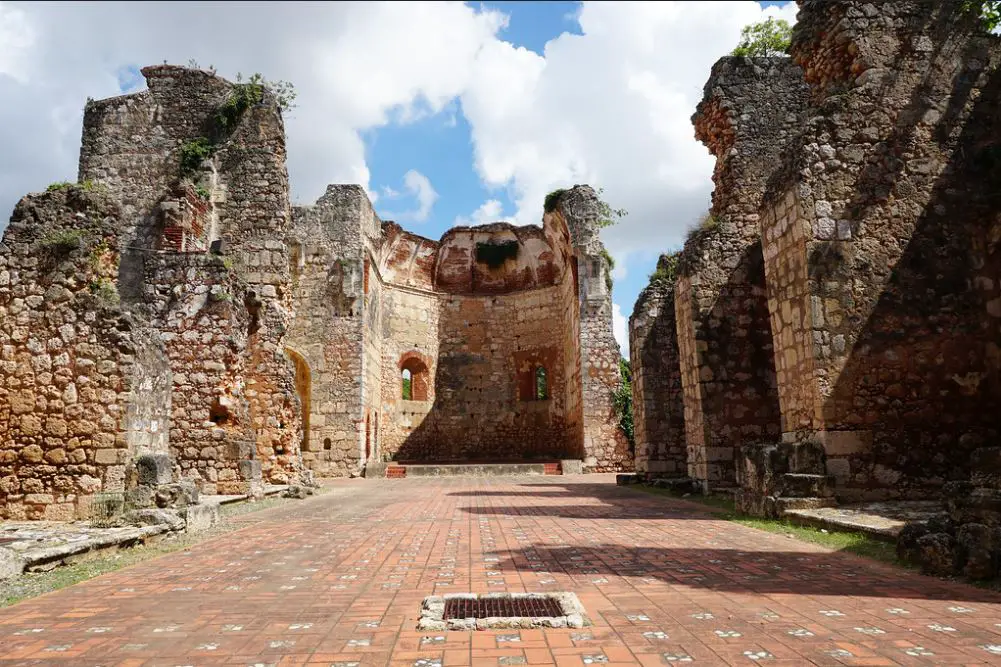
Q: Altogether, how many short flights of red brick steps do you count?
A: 2